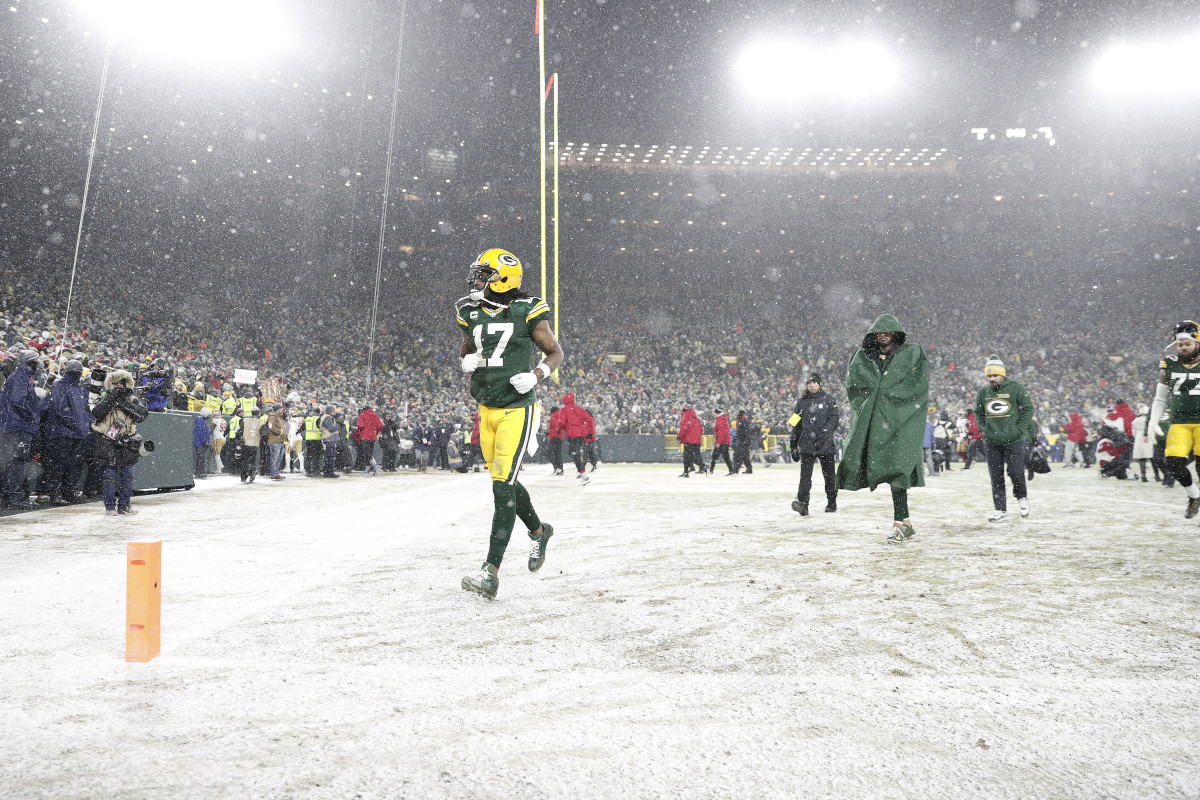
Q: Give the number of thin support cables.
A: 2